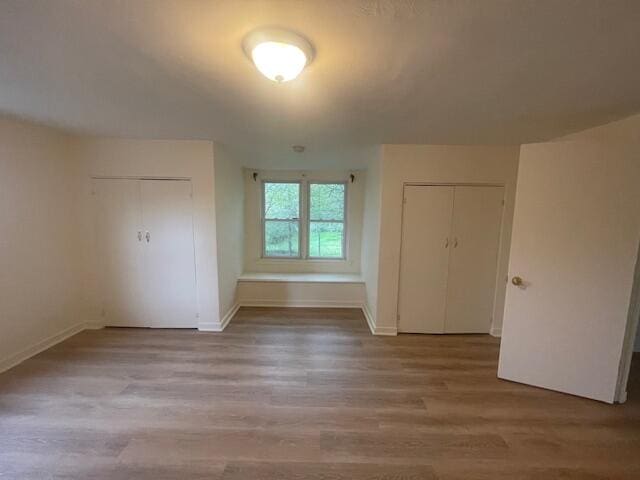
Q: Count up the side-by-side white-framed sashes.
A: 2